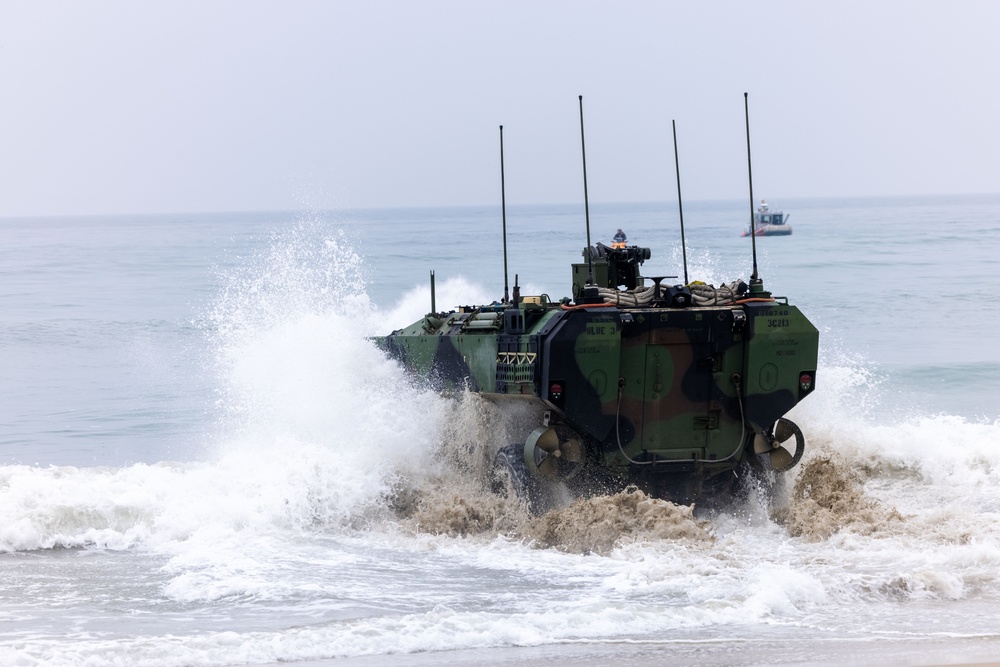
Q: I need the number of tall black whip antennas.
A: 4